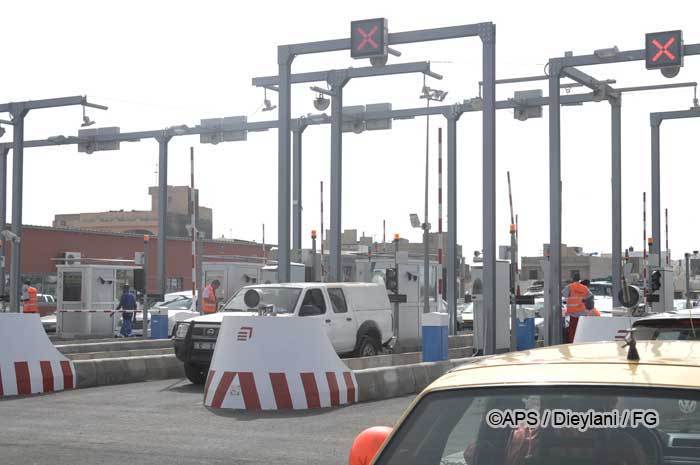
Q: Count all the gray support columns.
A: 11